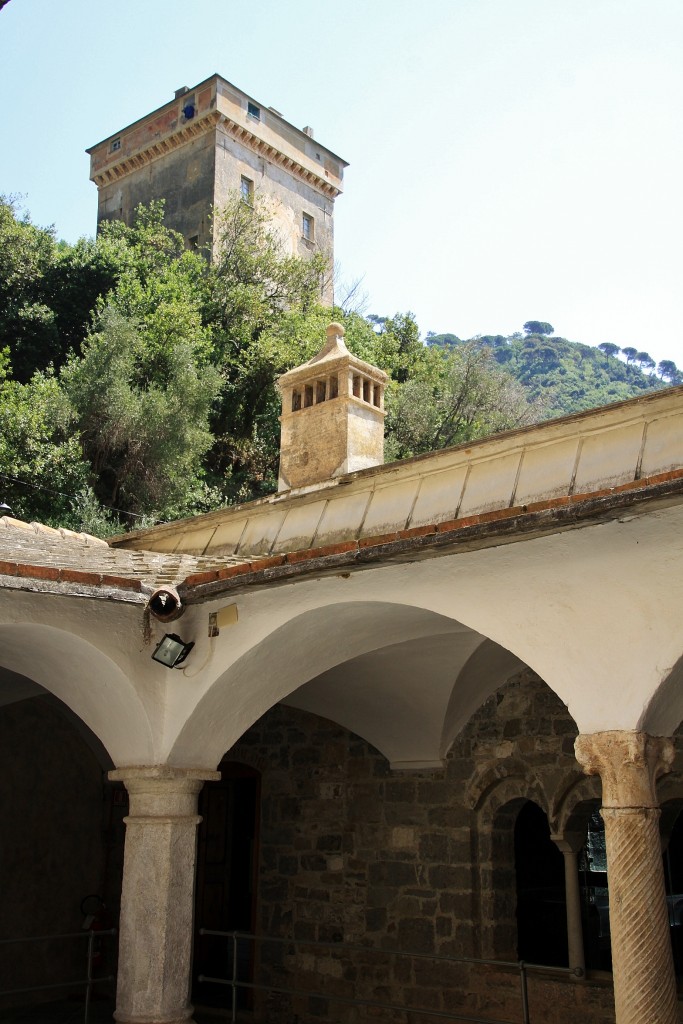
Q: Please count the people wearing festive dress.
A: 0